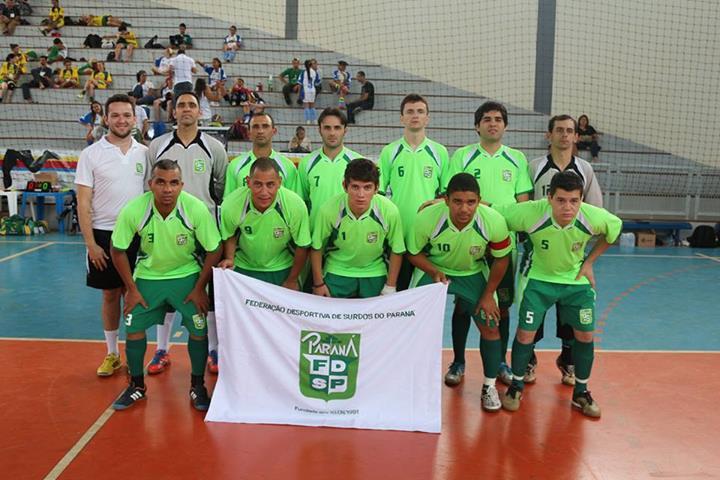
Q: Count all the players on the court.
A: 11